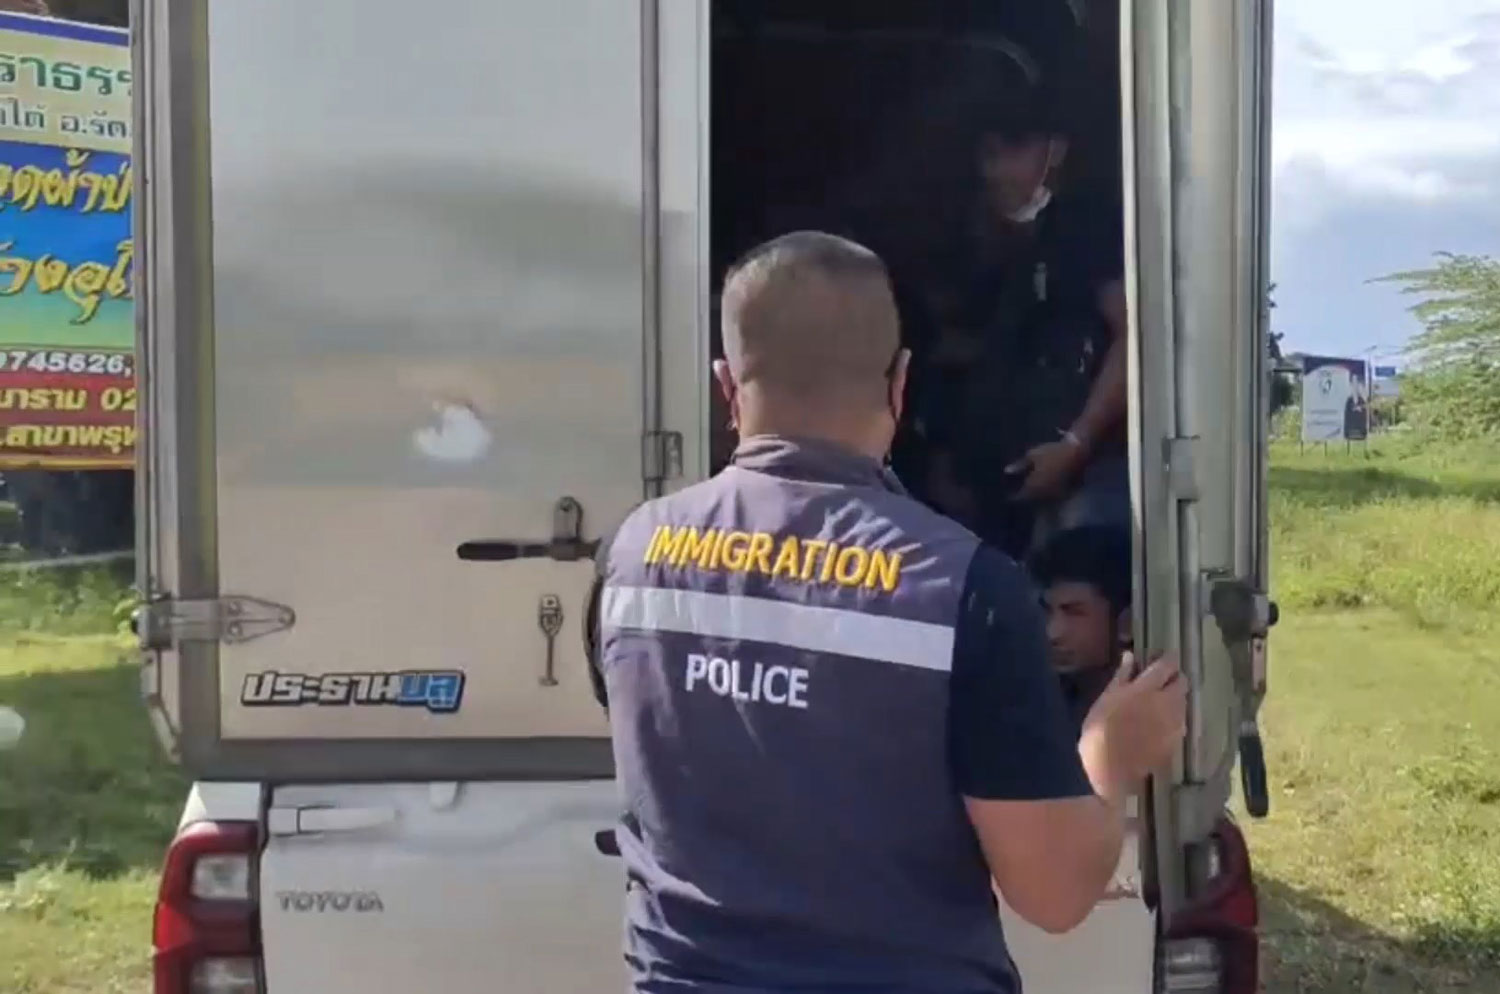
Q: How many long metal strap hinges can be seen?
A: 1